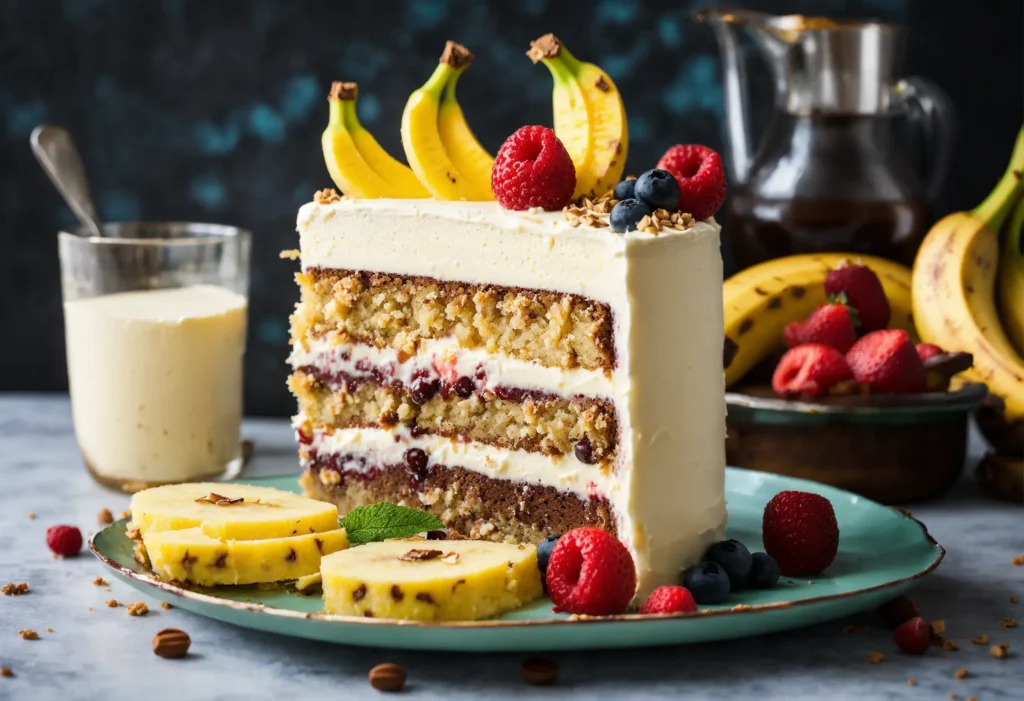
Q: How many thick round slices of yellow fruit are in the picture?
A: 3